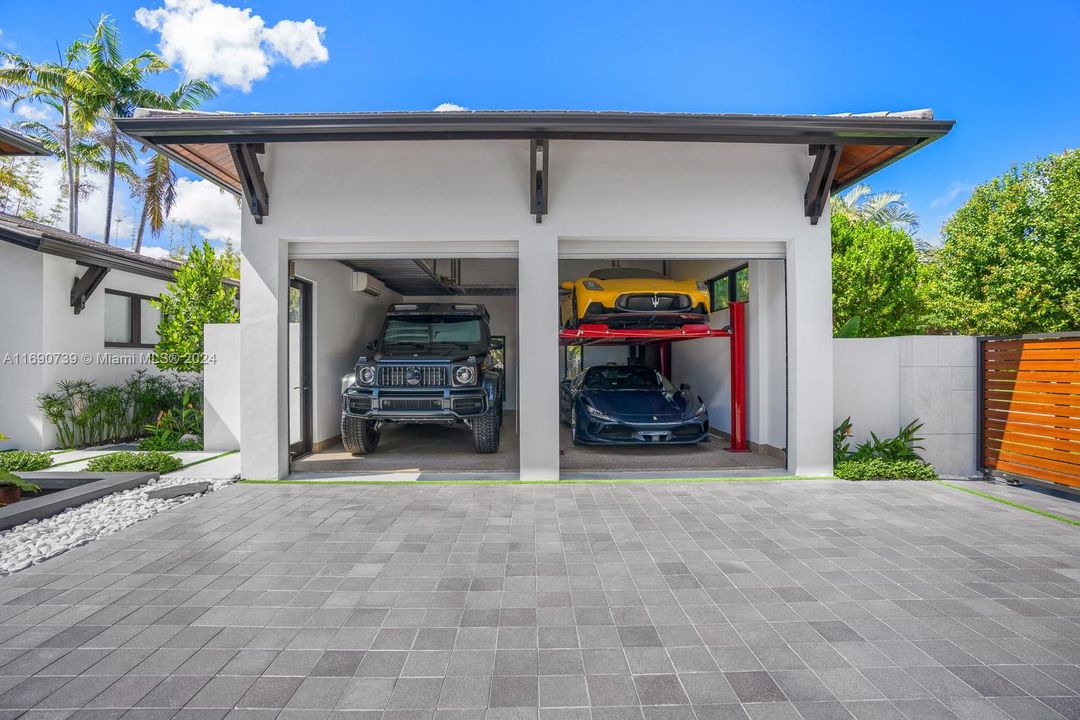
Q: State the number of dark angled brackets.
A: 4